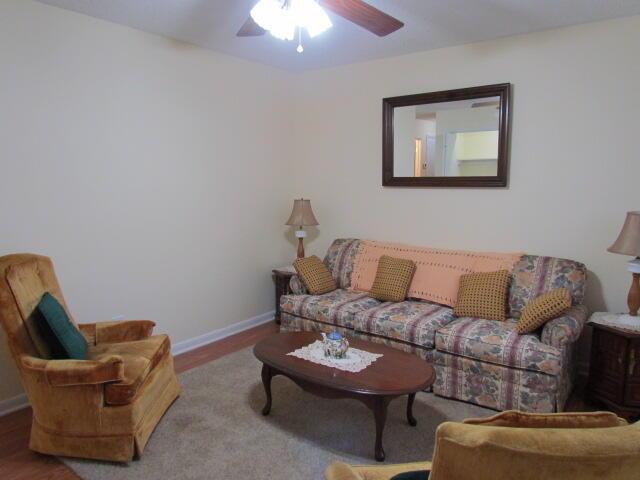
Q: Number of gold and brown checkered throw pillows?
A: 4